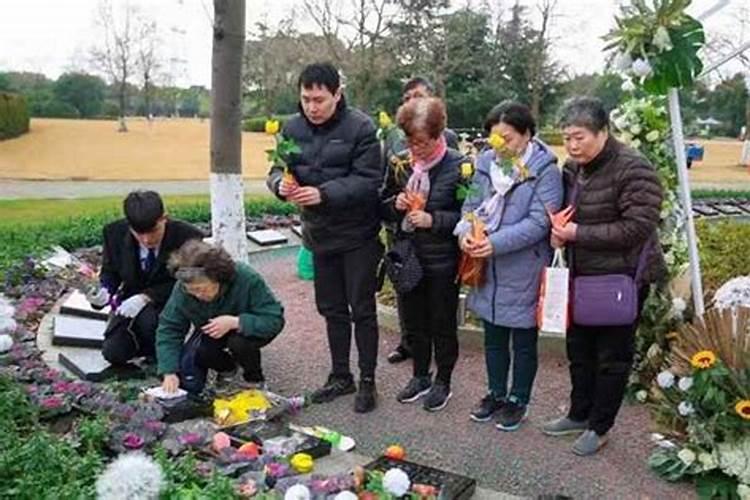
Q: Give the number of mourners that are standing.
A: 5